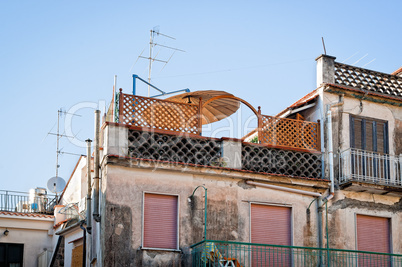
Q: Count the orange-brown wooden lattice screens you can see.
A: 2